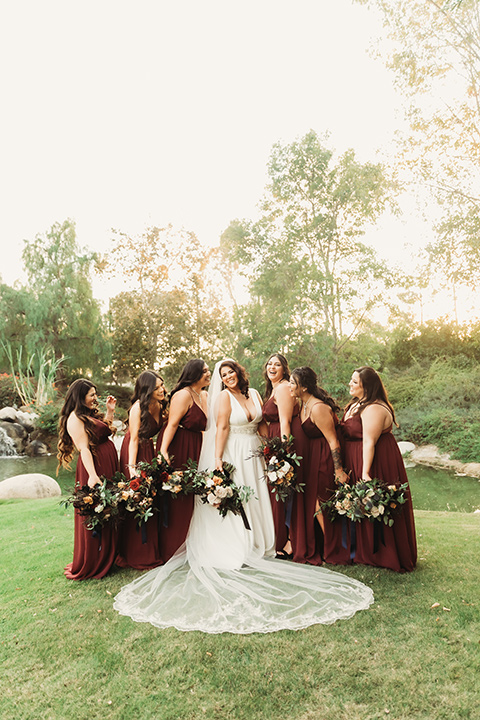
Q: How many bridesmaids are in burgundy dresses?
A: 6